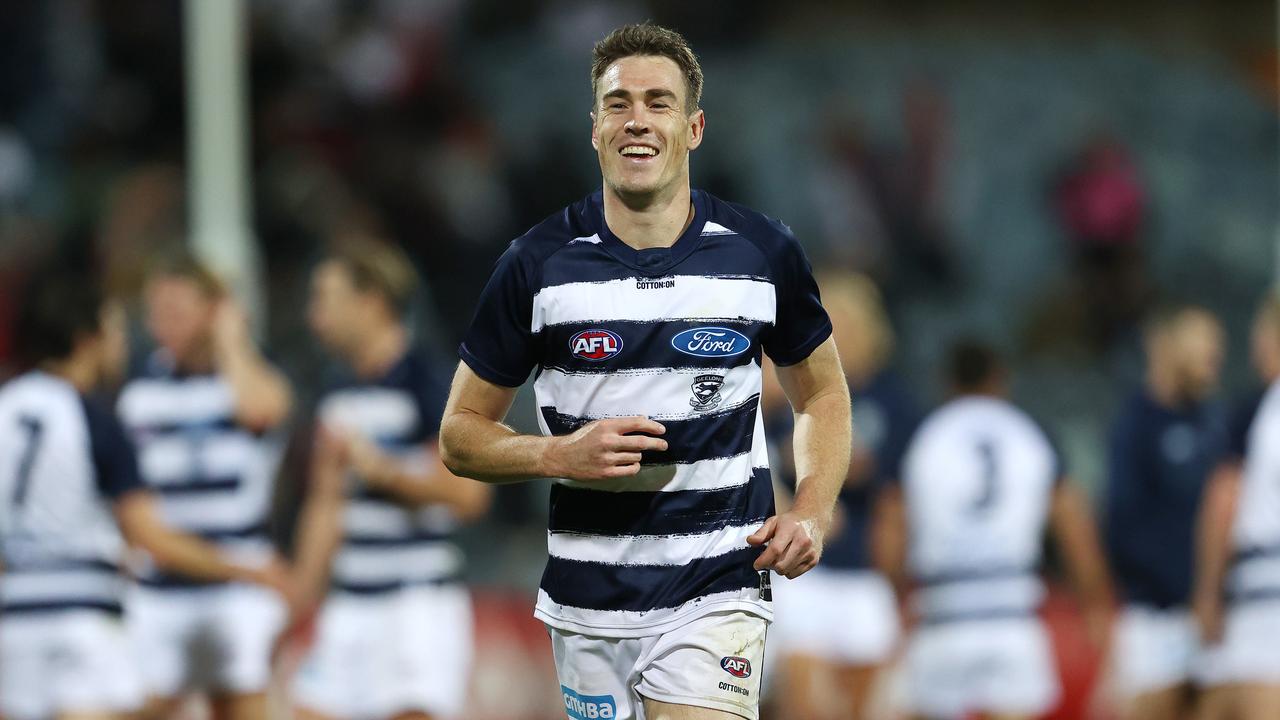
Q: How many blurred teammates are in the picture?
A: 7